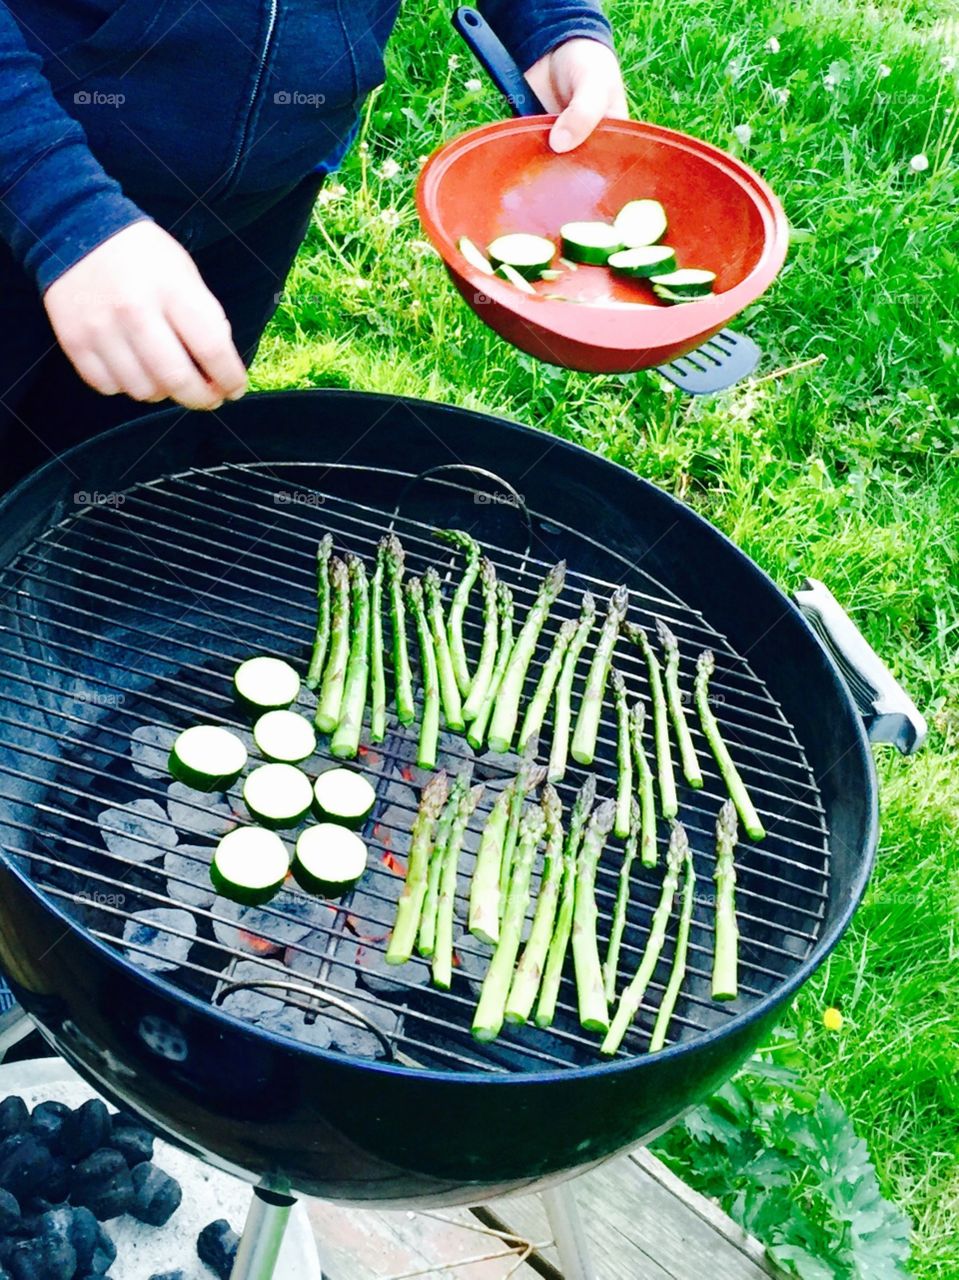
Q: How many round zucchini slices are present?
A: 12